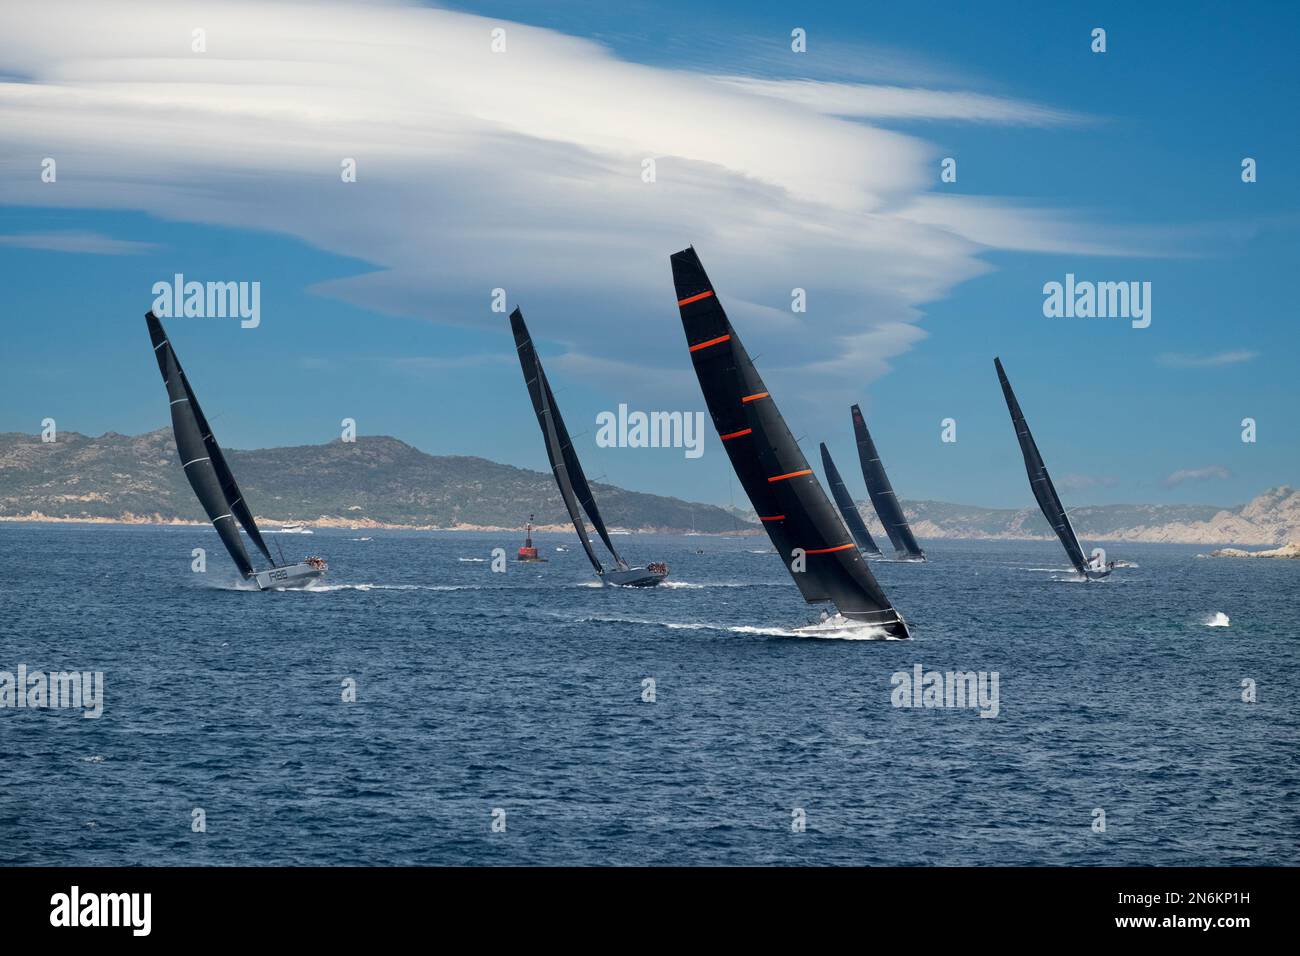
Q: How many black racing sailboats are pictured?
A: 6